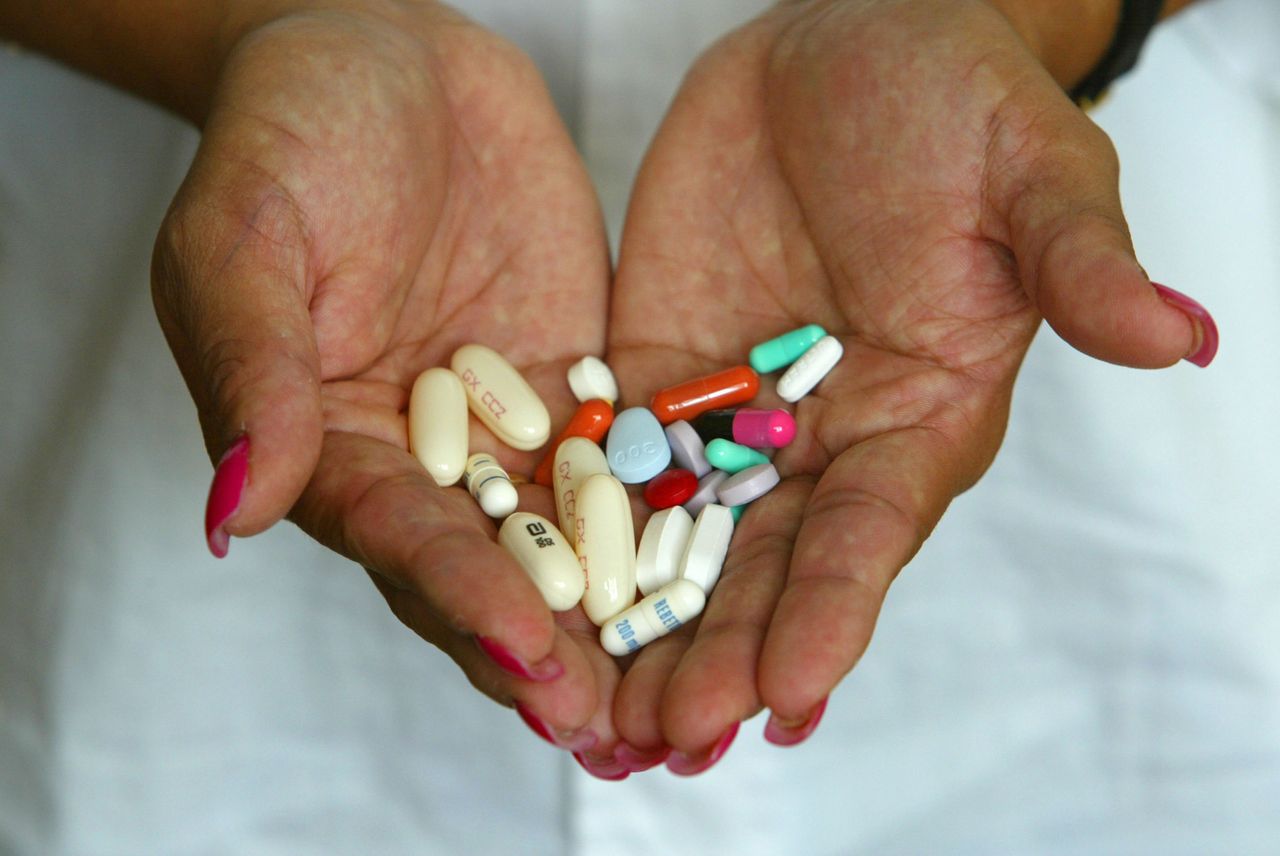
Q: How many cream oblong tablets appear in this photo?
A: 5